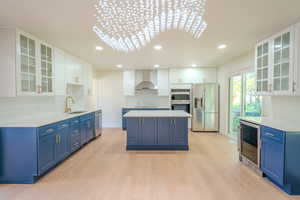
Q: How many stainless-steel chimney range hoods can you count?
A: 1